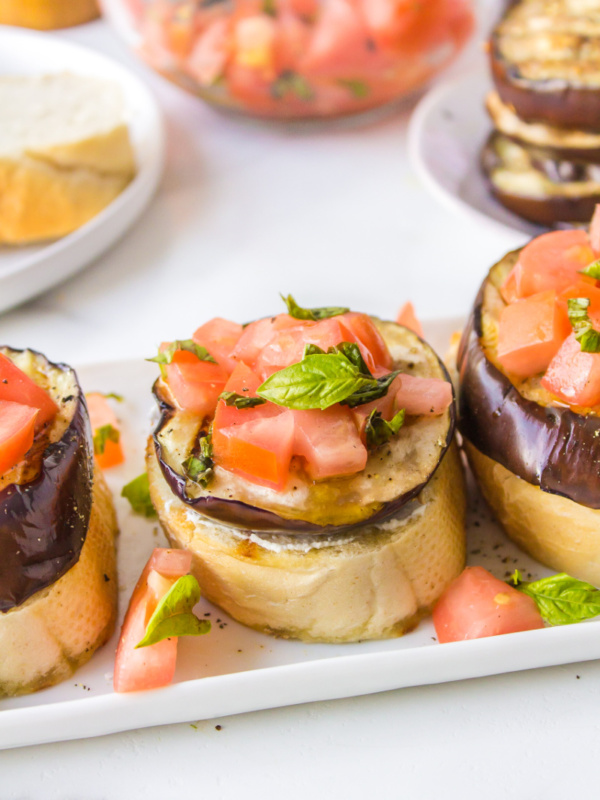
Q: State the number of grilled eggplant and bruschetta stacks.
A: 3